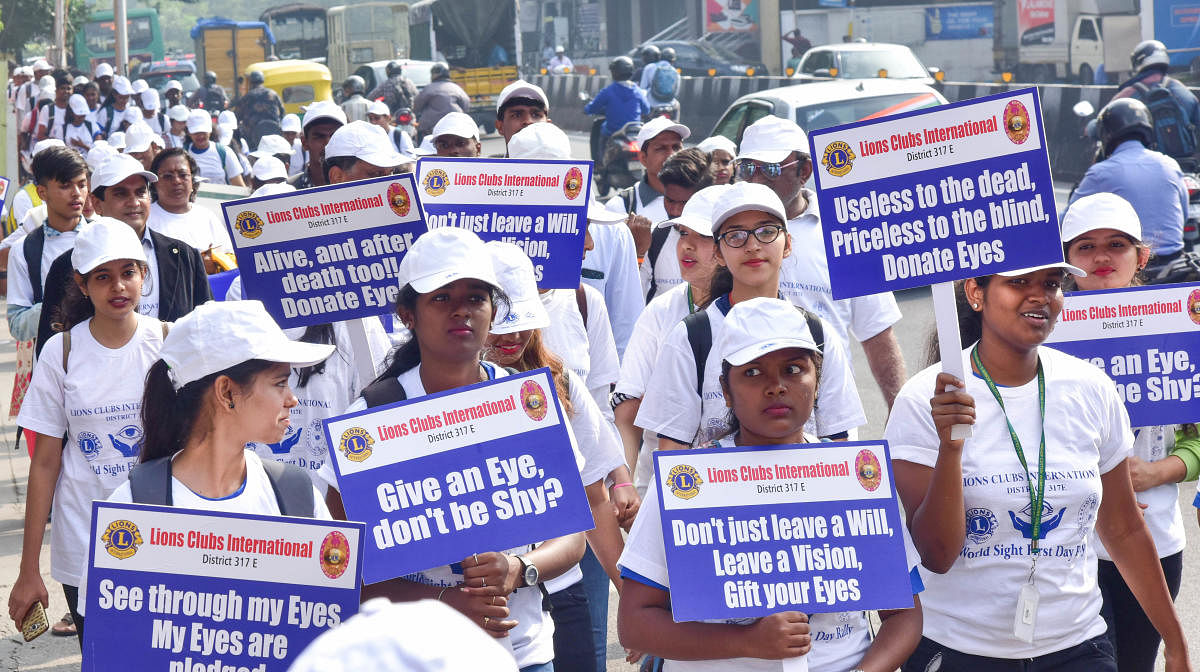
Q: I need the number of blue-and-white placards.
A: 7